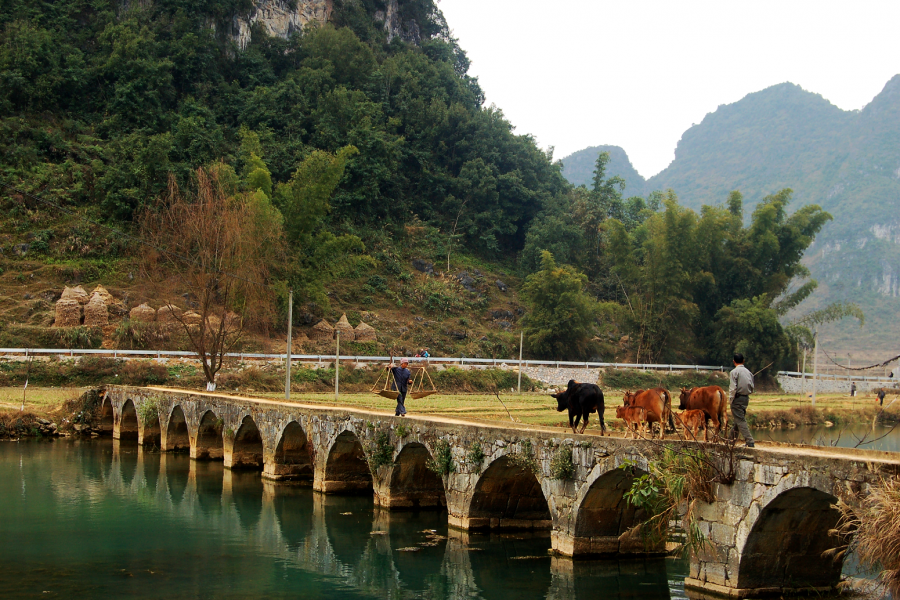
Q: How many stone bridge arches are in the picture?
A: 12